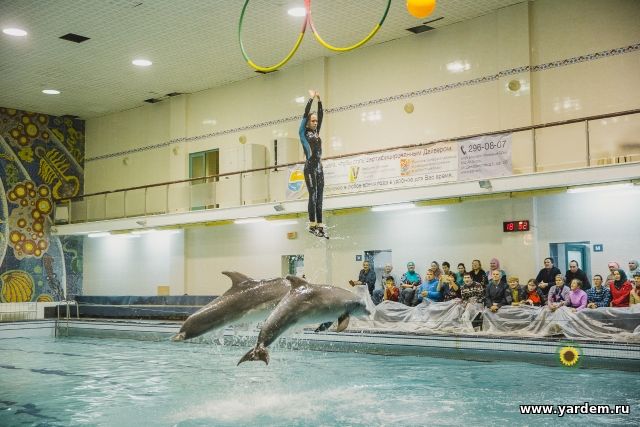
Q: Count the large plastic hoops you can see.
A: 2